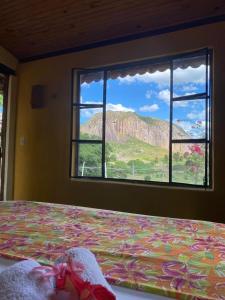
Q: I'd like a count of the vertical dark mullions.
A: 2